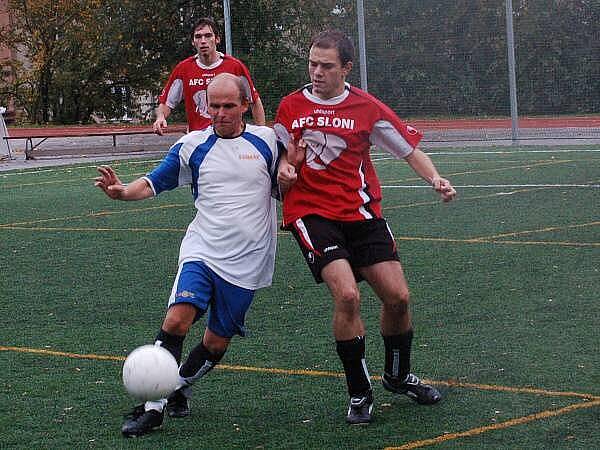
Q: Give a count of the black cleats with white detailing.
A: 2